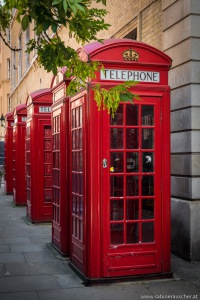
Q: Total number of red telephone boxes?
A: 5